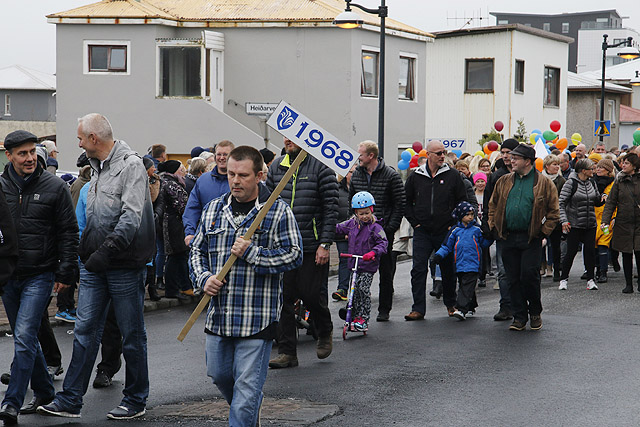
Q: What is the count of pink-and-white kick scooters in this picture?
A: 1